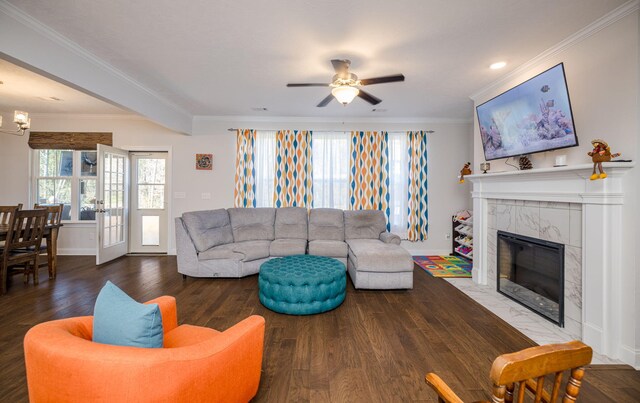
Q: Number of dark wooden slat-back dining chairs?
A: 3